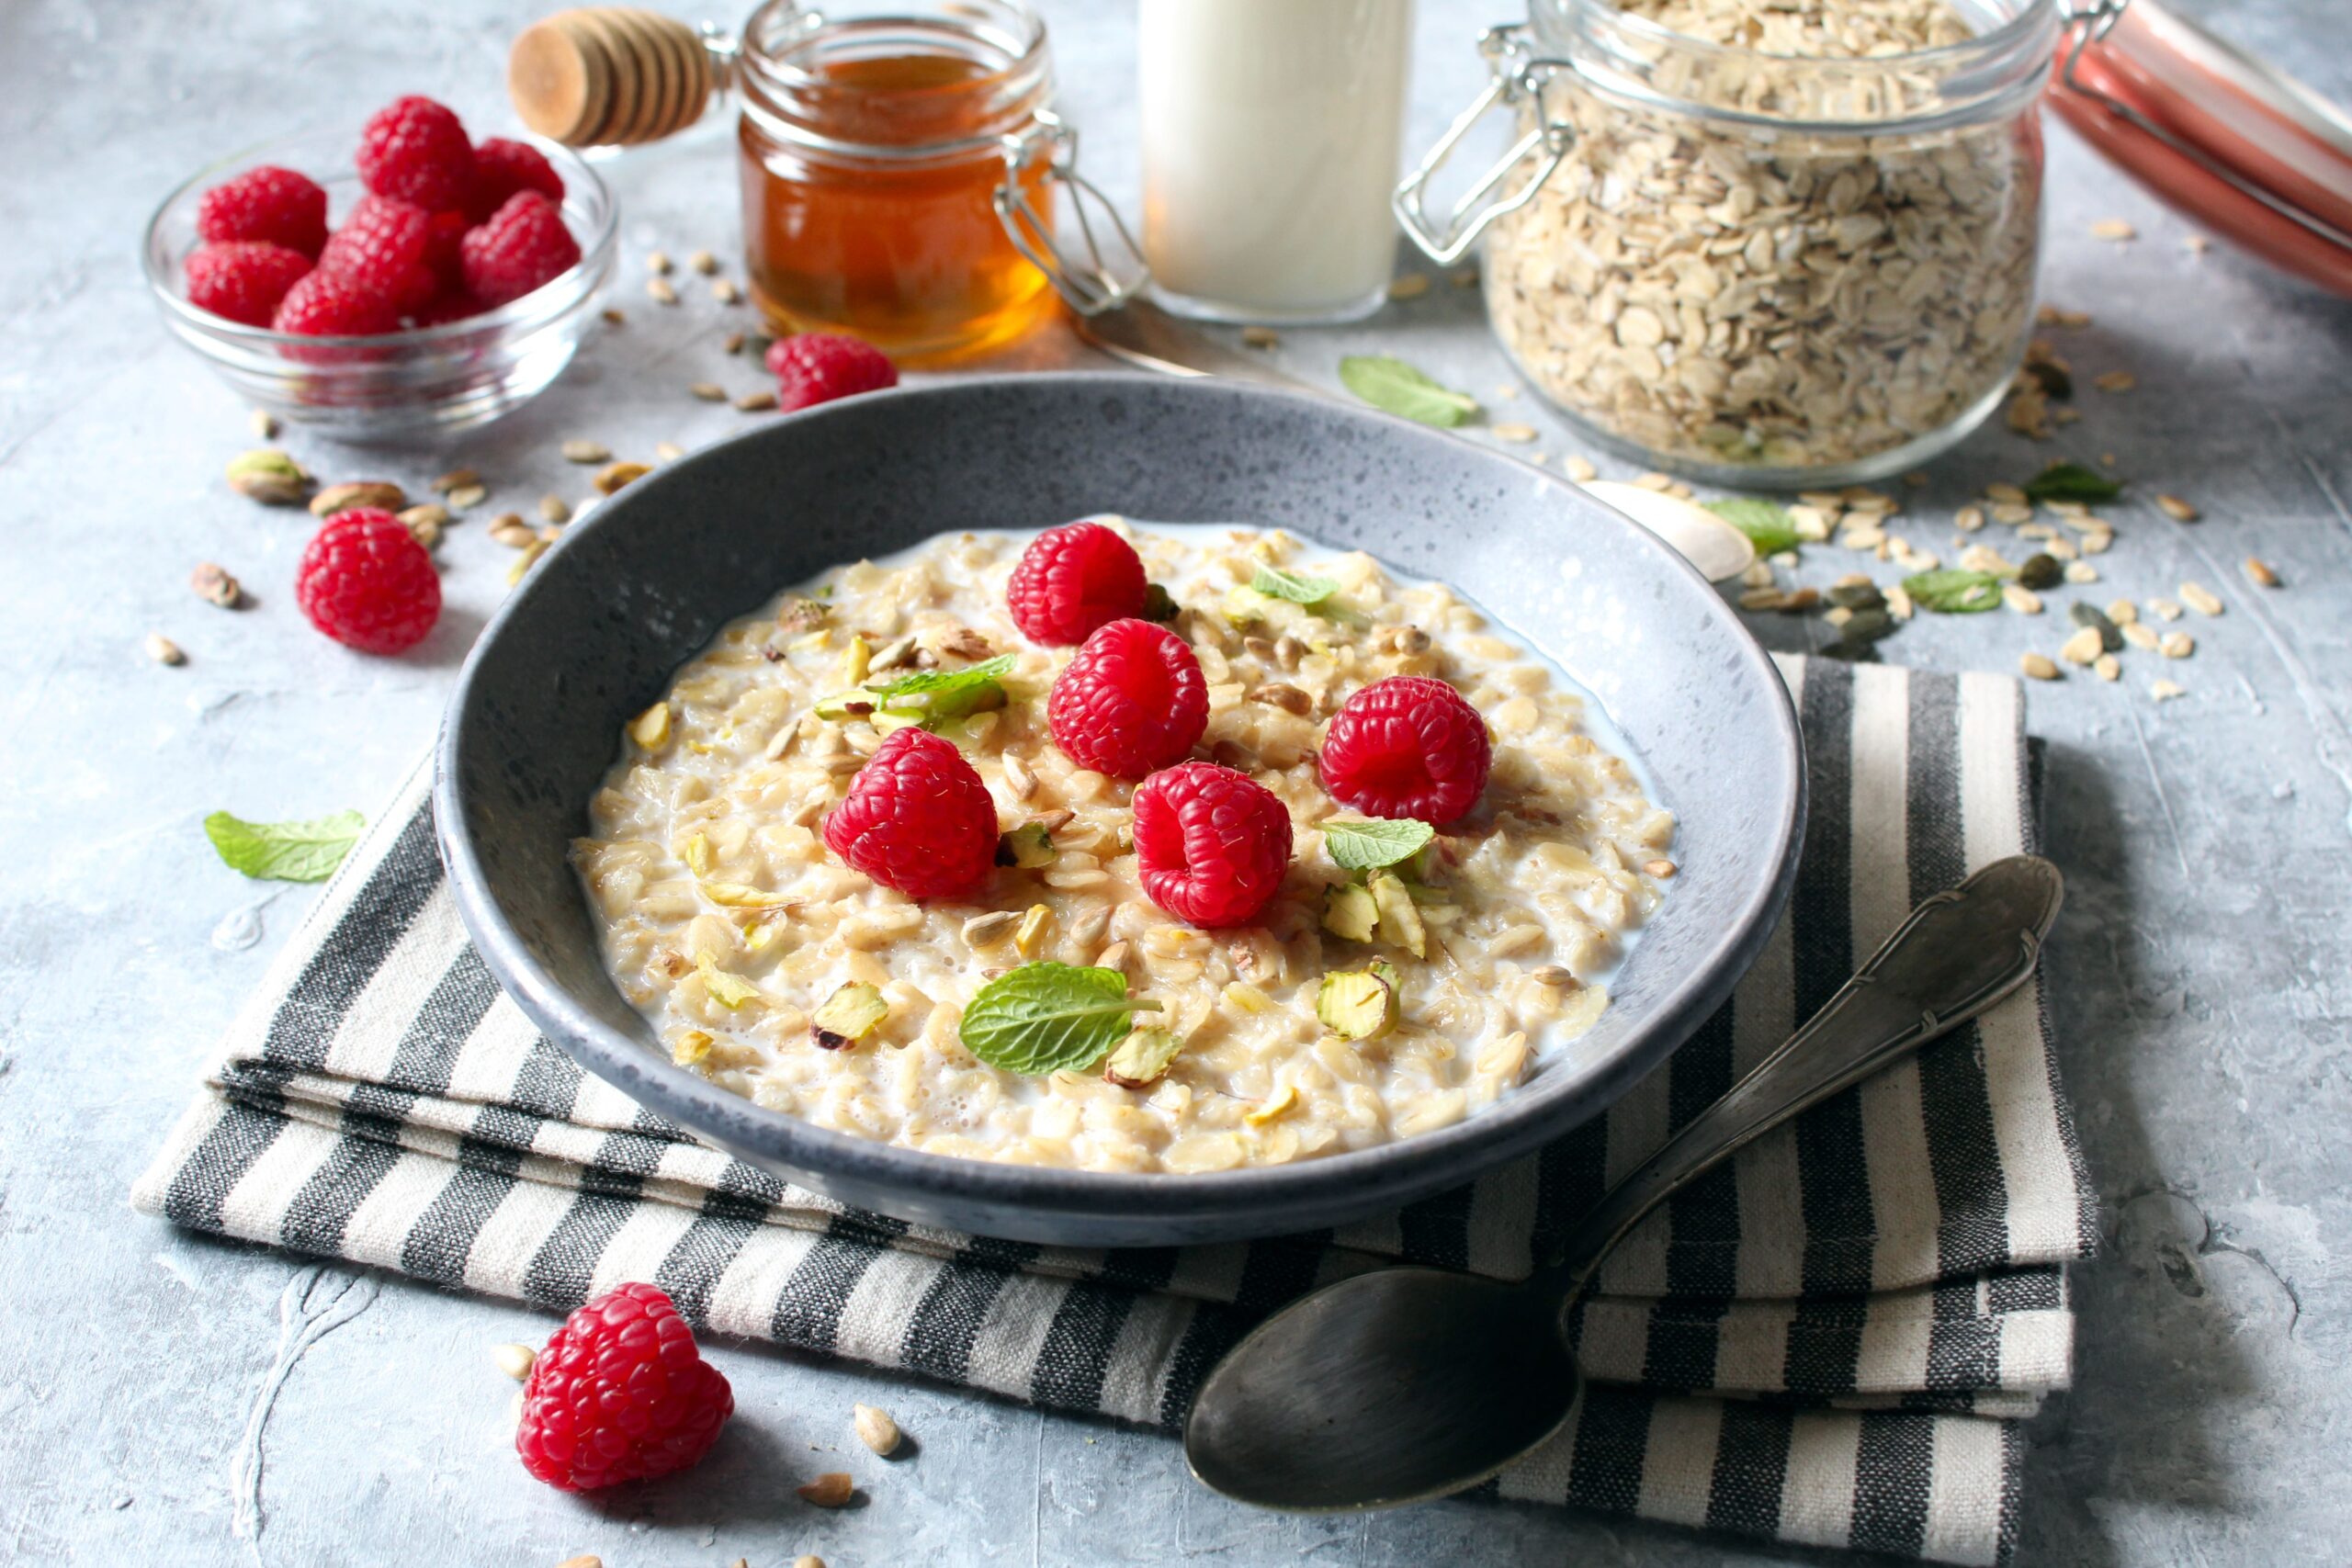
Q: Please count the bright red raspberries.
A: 15